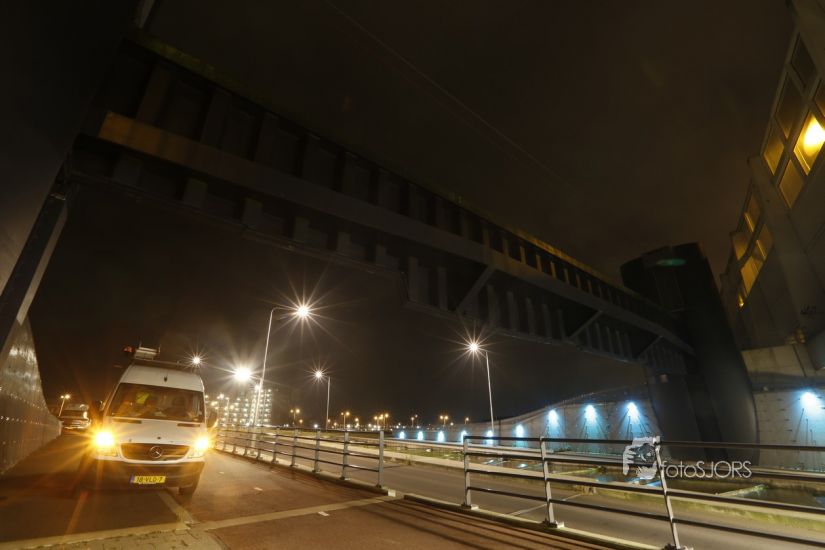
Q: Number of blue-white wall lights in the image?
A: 10